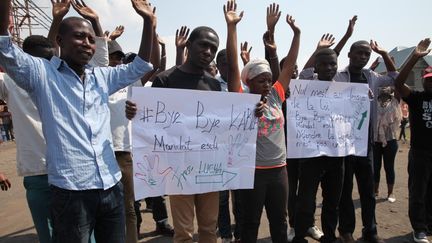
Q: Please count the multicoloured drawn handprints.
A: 2